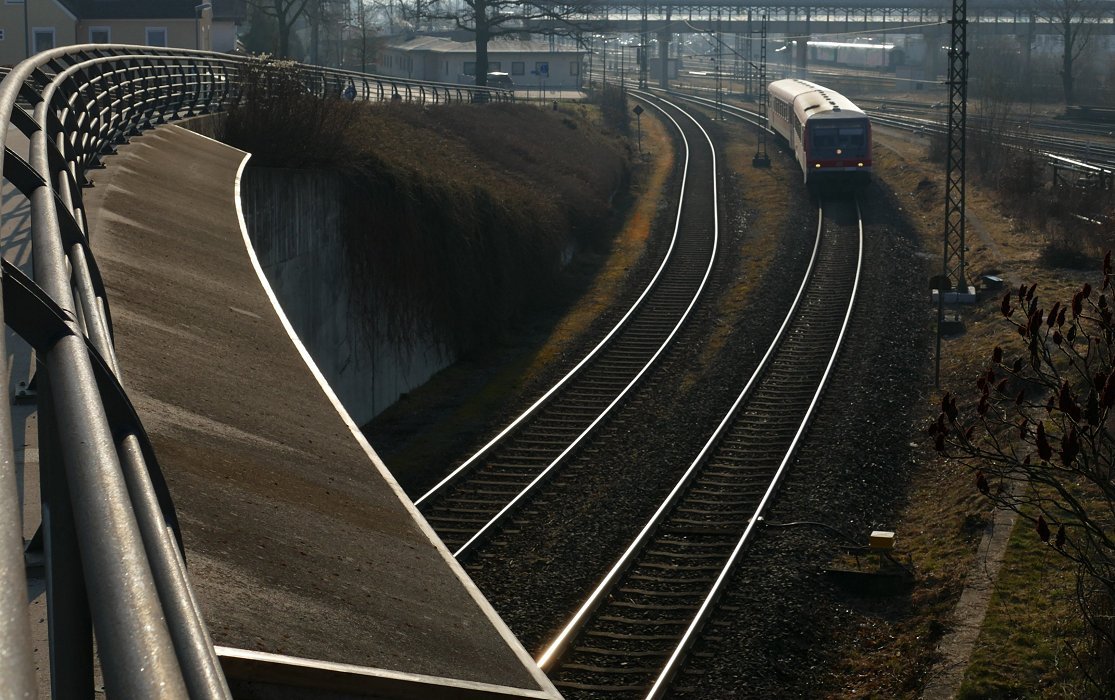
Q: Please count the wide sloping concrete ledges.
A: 1